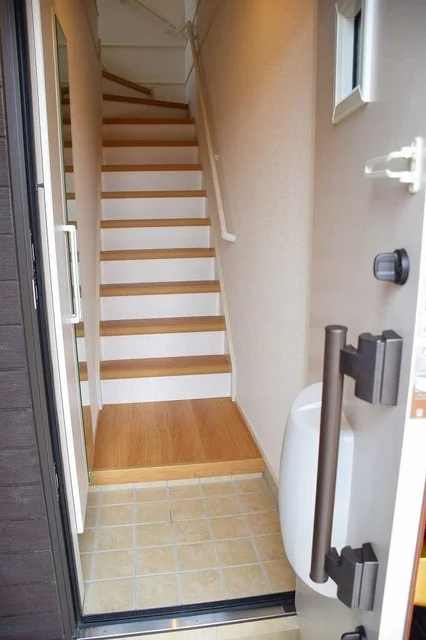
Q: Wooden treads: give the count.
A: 11